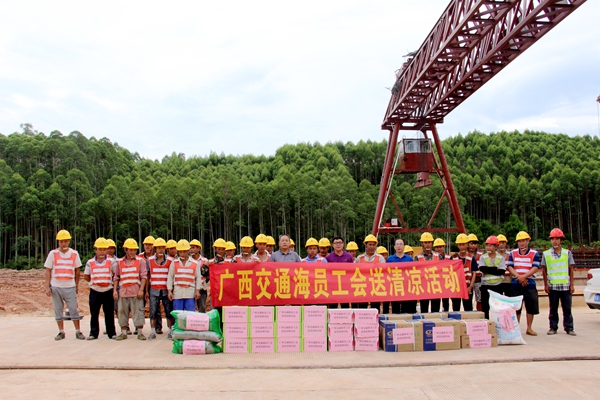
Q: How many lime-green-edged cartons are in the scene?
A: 12